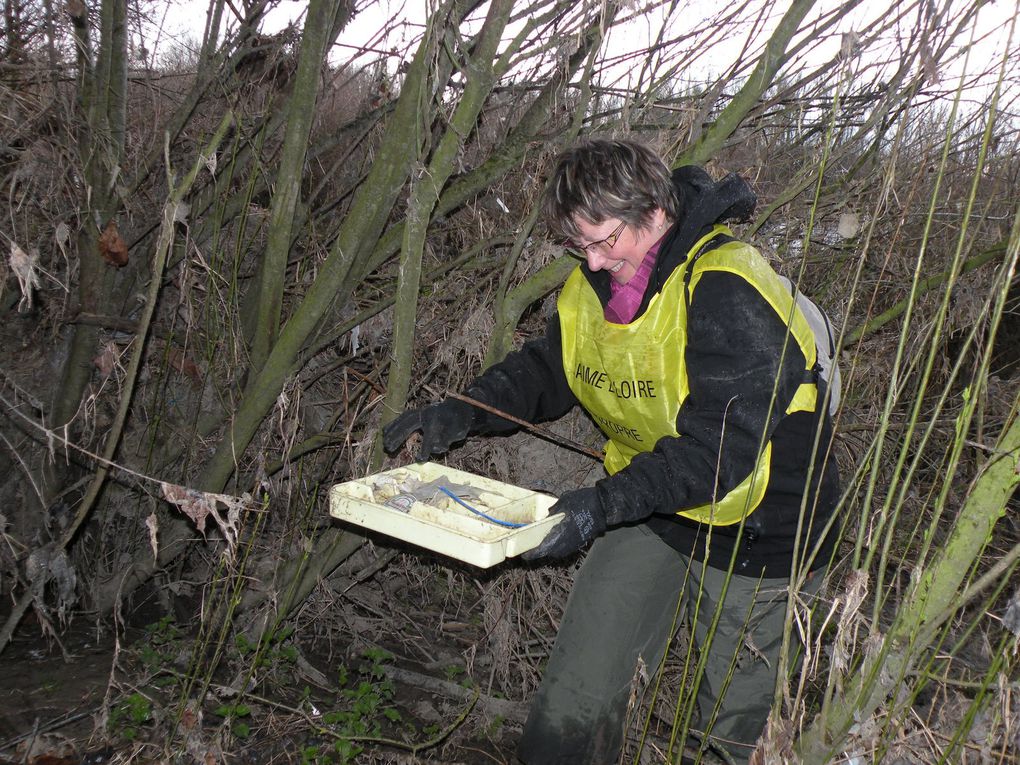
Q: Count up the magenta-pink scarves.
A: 1